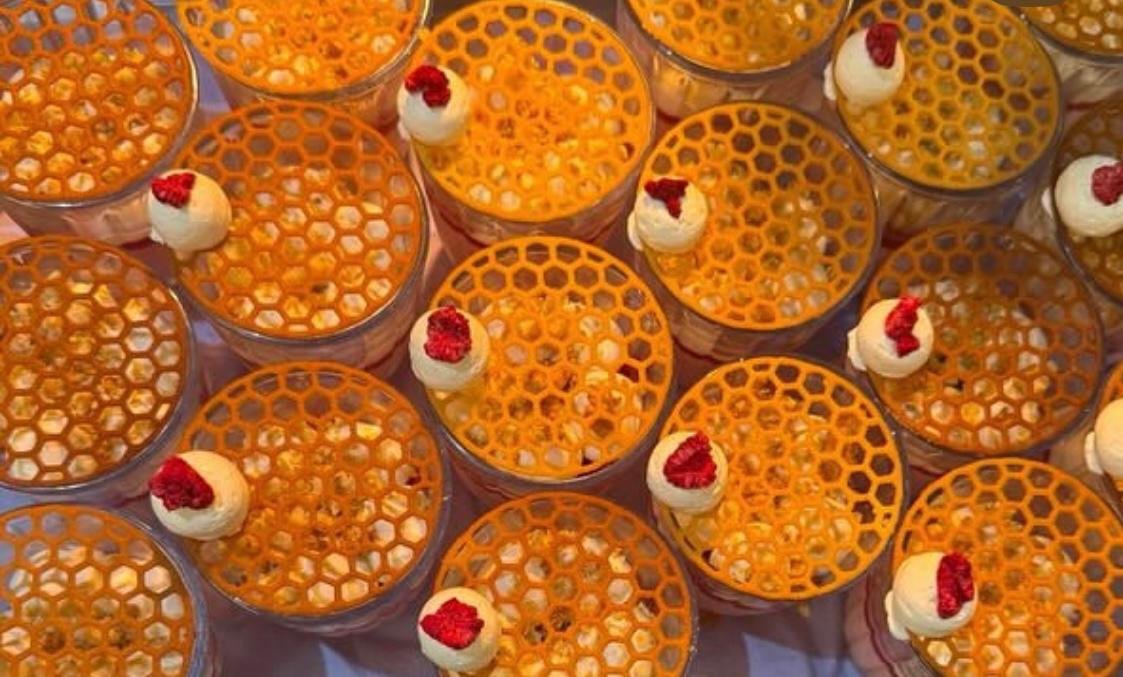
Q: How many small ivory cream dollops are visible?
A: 12